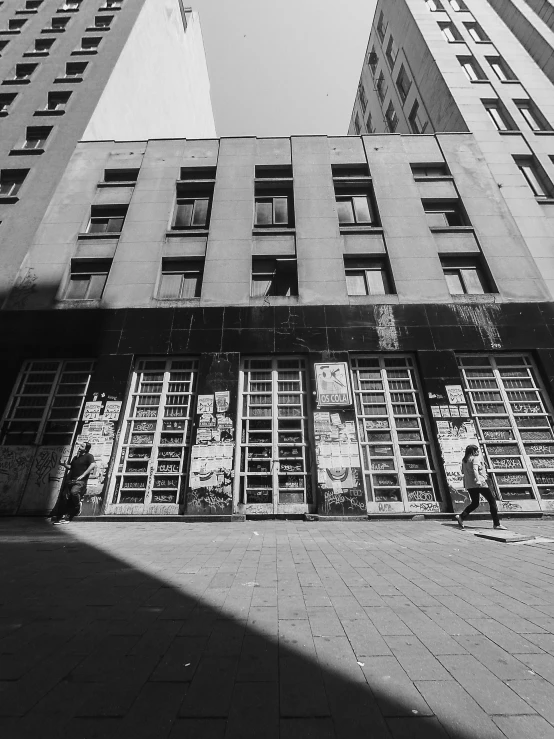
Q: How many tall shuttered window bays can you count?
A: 5